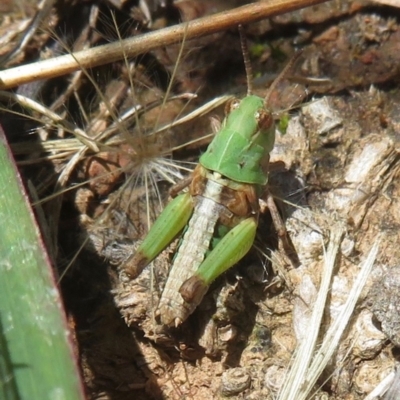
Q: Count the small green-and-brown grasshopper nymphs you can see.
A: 1